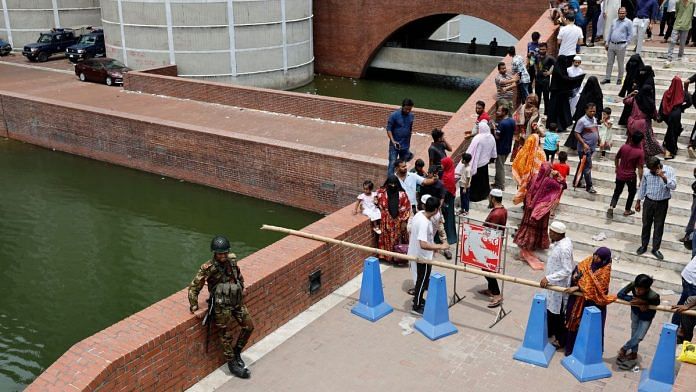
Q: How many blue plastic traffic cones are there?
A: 5